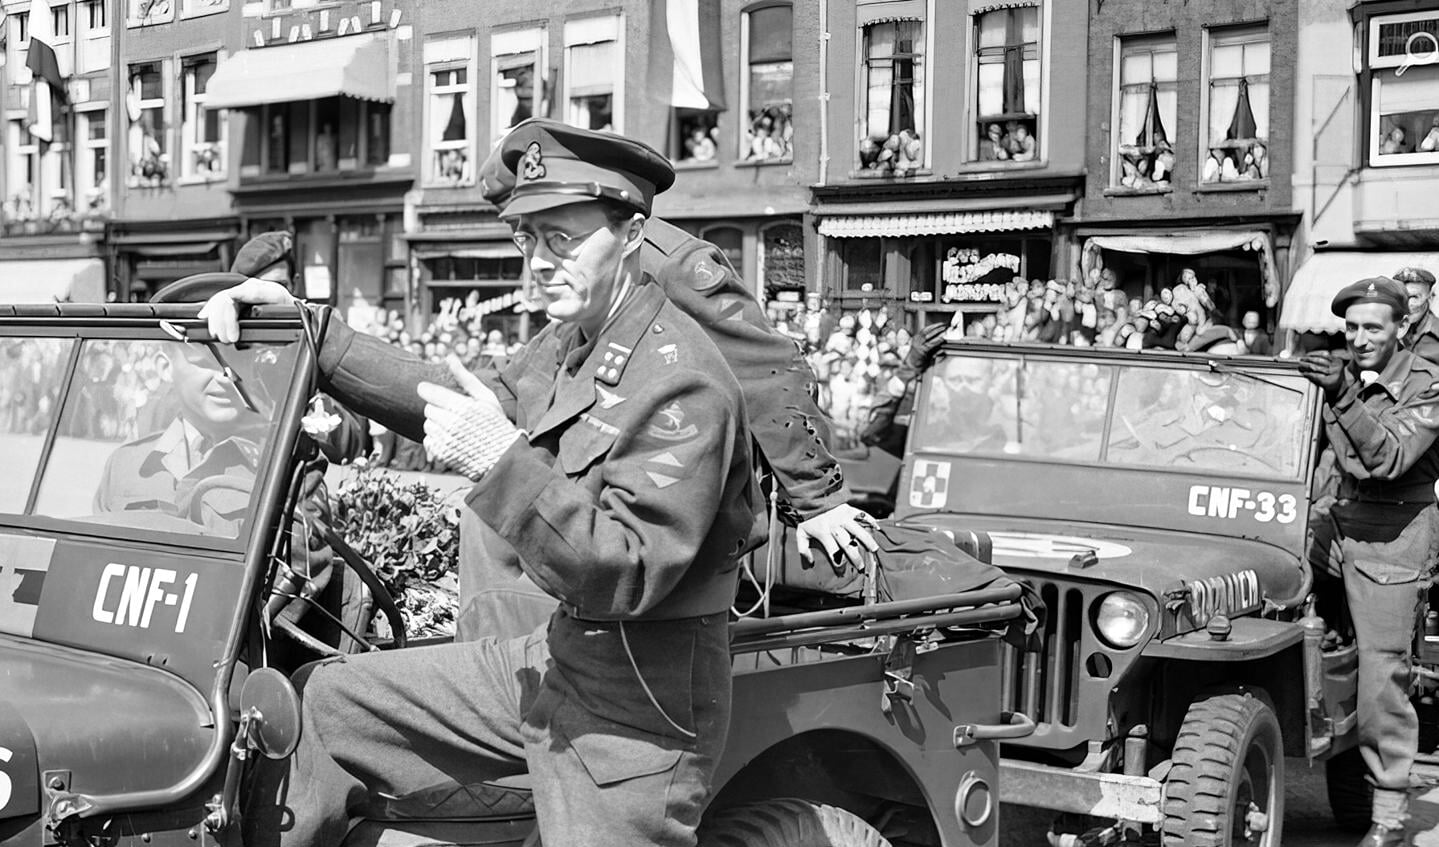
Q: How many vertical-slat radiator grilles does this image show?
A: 1